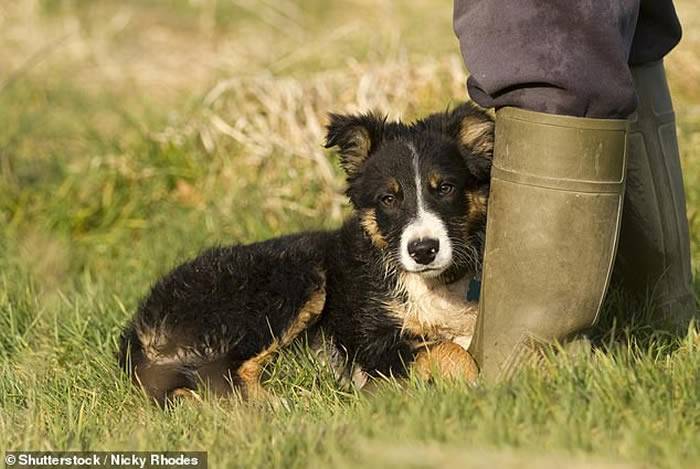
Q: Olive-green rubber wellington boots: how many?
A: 2